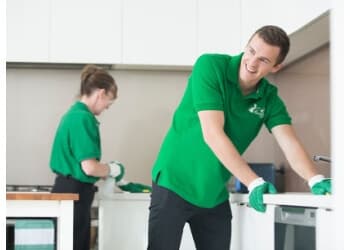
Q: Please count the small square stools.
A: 0